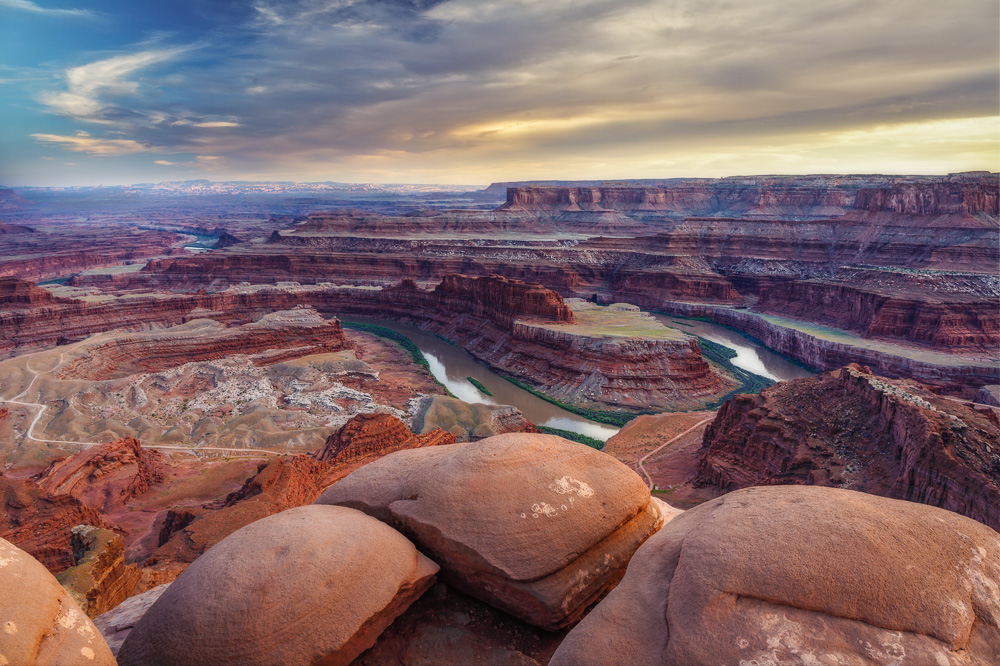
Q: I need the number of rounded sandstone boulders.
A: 4